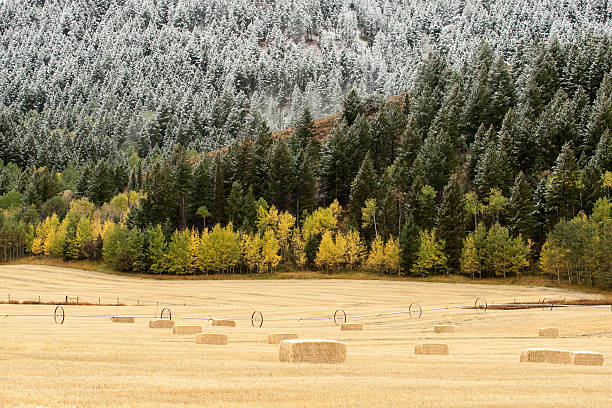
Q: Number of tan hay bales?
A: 13